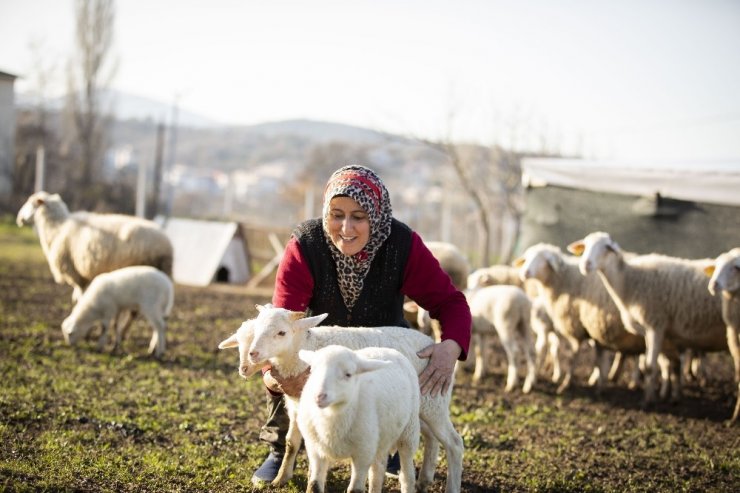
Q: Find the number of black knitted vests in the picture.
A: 1